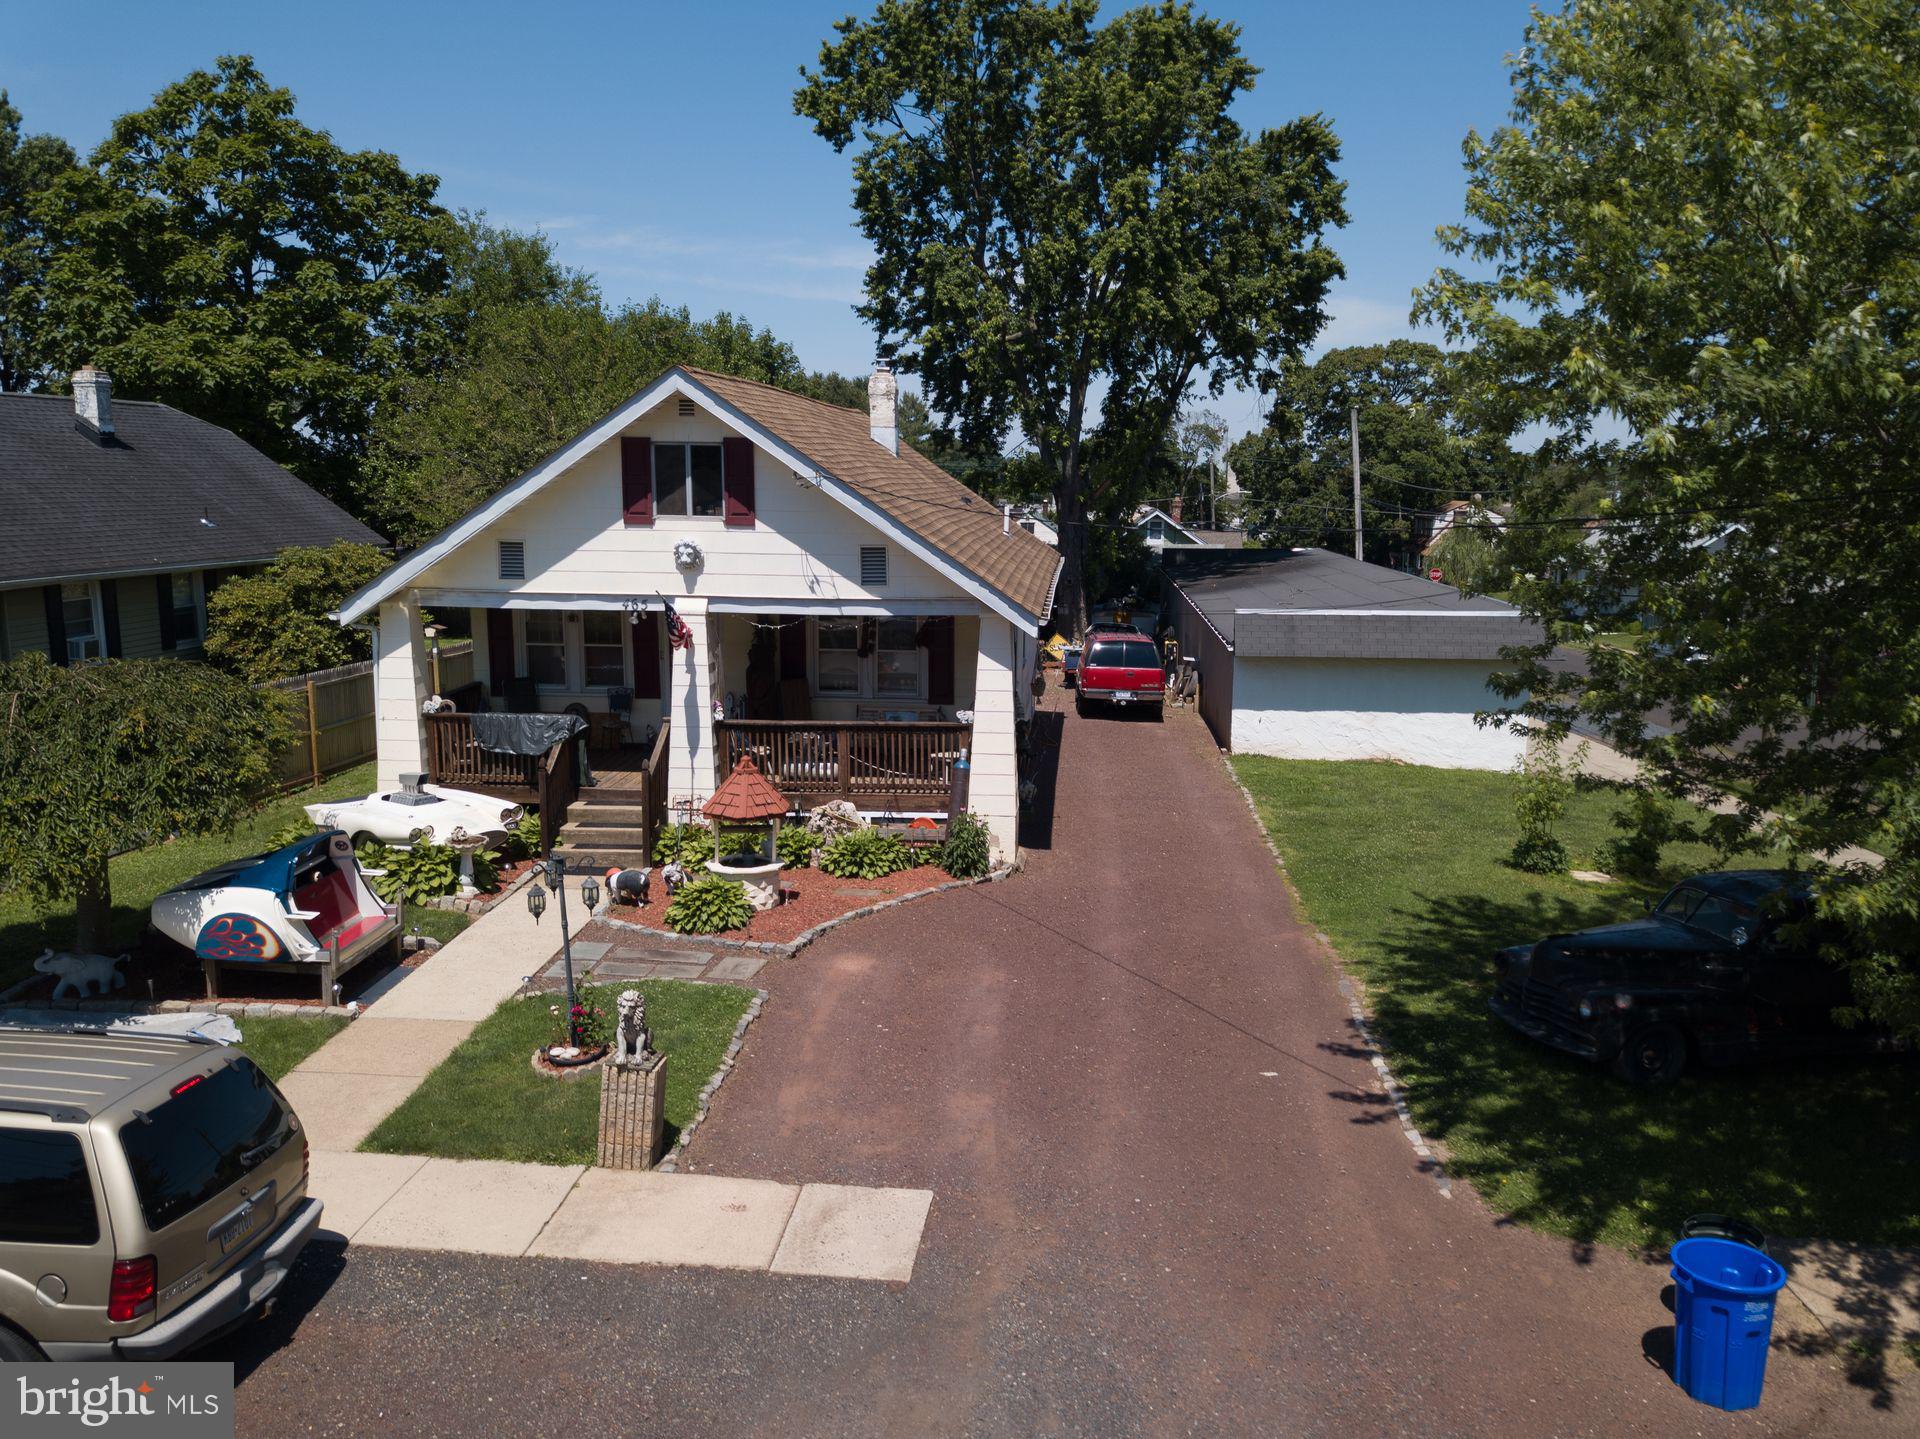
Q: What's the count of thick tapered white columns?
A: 3